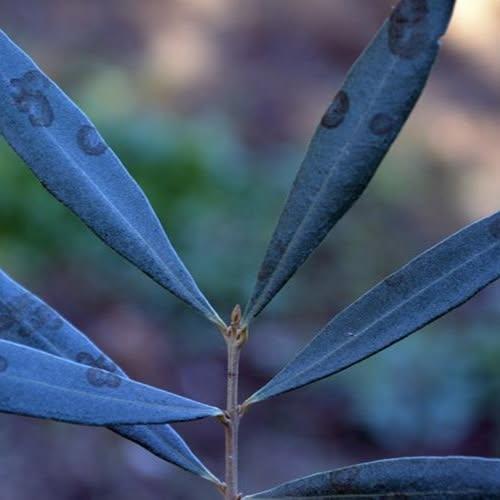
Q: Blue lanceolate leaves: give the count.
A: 6